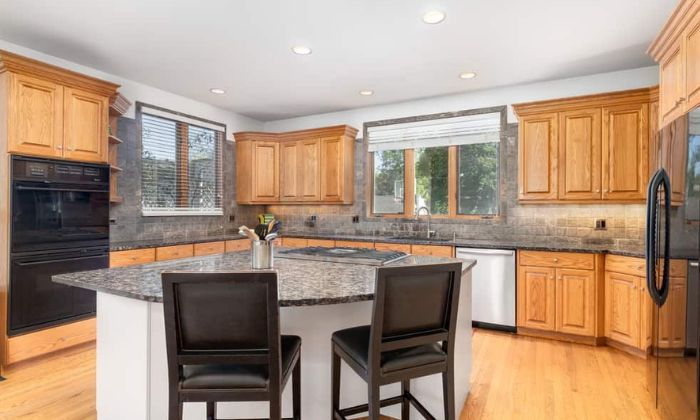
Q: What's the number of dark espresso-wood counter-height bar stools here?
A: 2